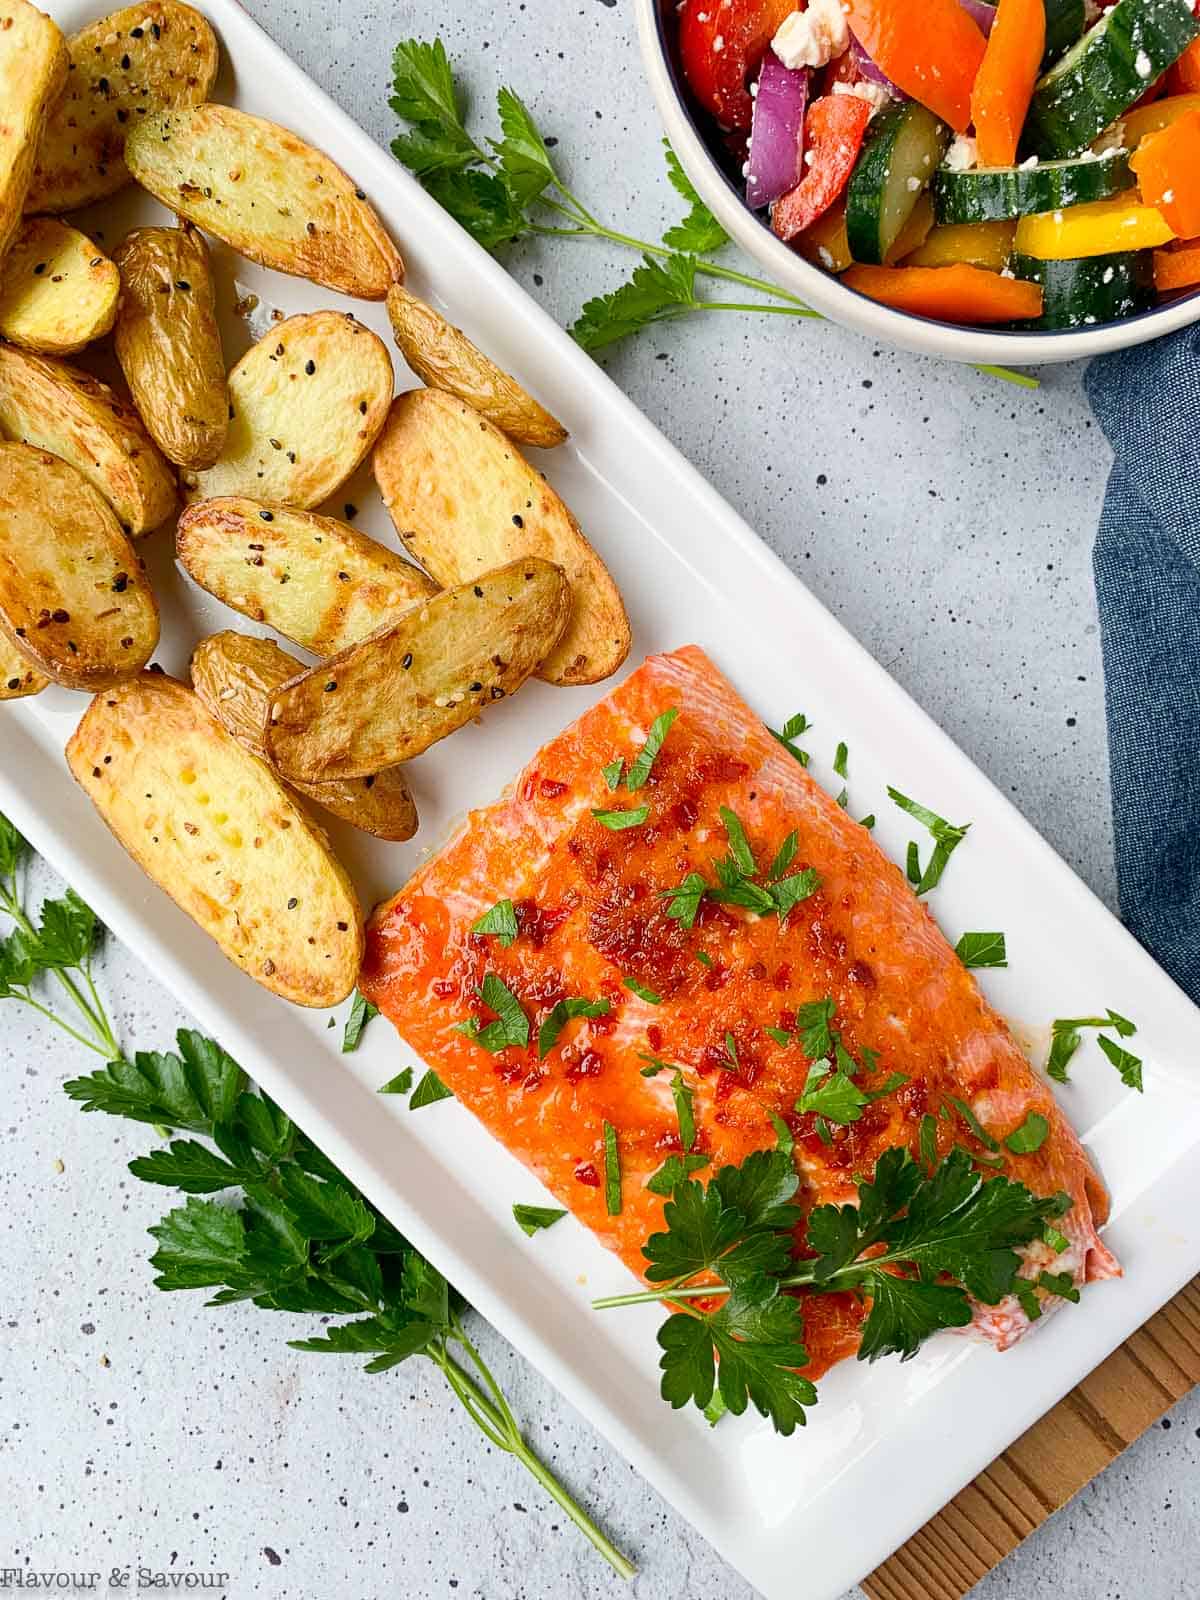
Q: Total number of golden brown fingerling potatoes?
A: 15